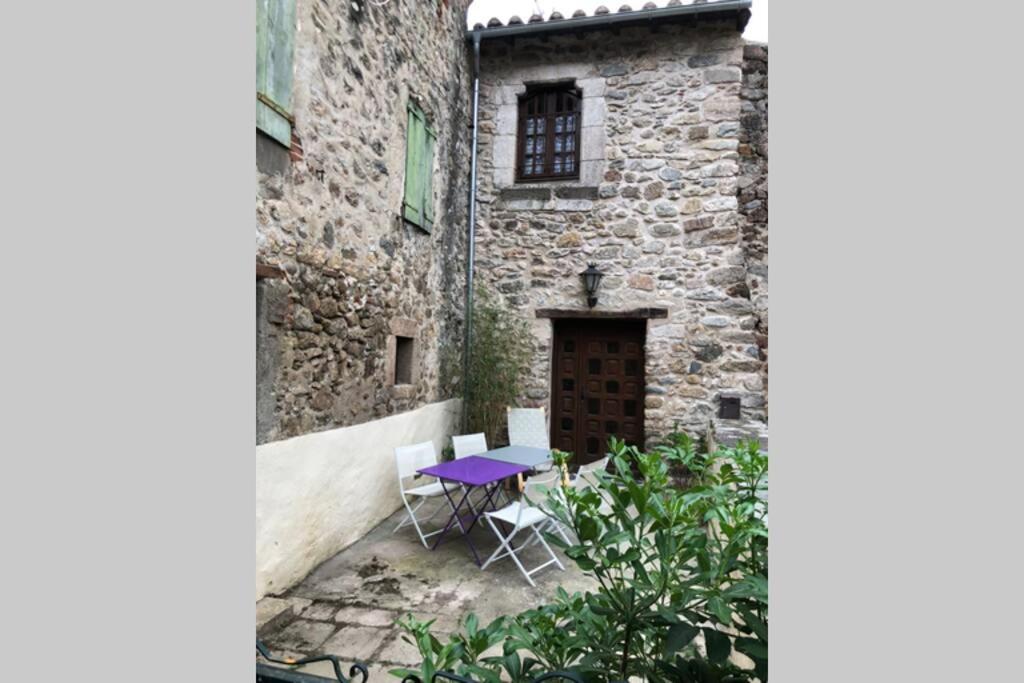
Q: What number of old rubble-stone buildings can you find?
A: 2